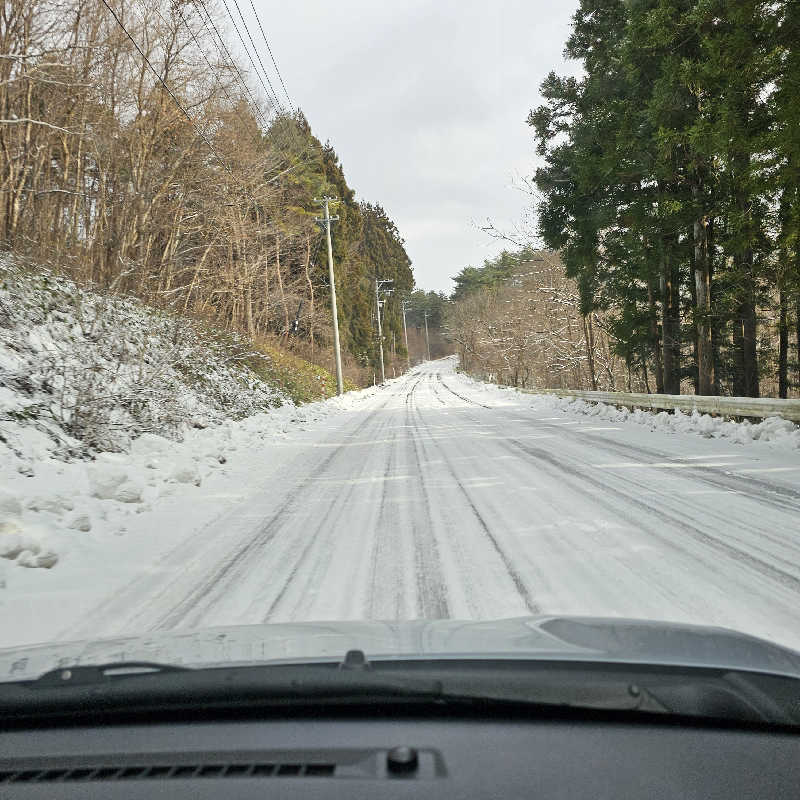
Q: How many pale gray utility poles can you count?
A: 4